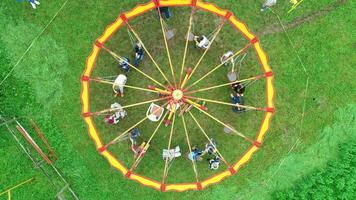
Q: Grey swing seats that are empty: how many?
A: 4